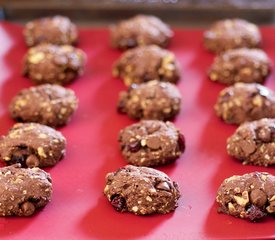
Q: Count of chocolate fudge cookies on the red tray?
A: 15